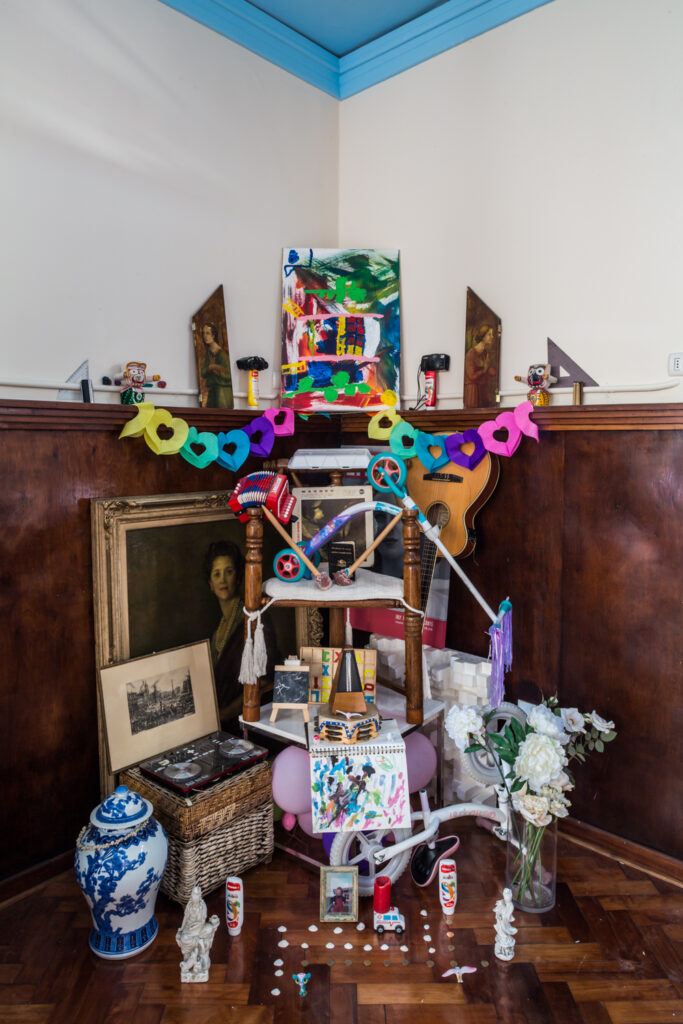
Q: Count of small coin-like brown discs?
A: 12